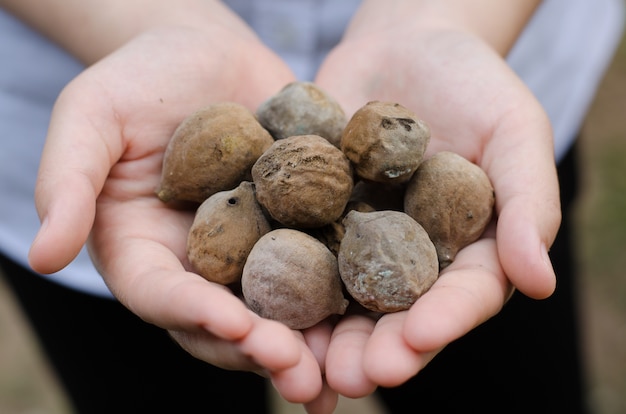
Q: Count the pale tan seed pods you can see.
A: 8